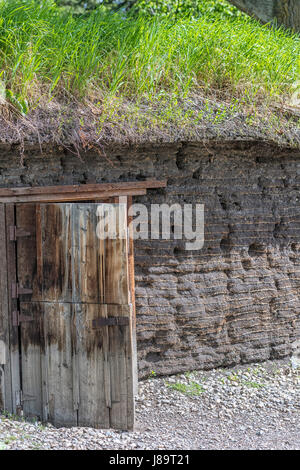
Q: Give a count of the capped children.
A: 0